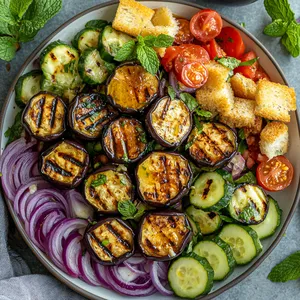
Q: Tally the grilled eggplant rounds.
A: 11